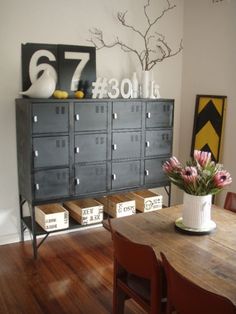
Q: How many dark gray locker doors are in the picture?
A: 12